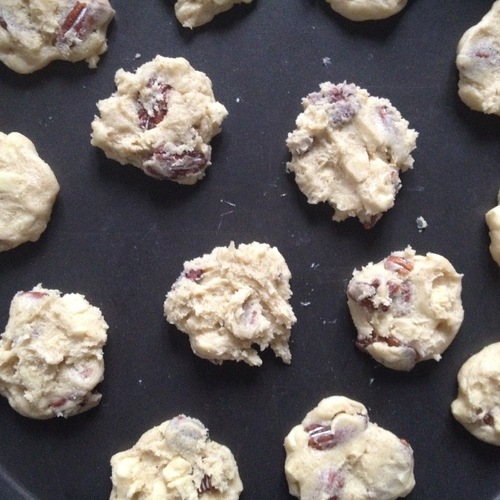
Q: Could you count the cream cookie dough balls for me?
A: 14